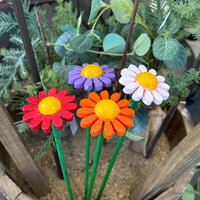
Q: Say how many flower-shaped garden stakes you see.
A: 4